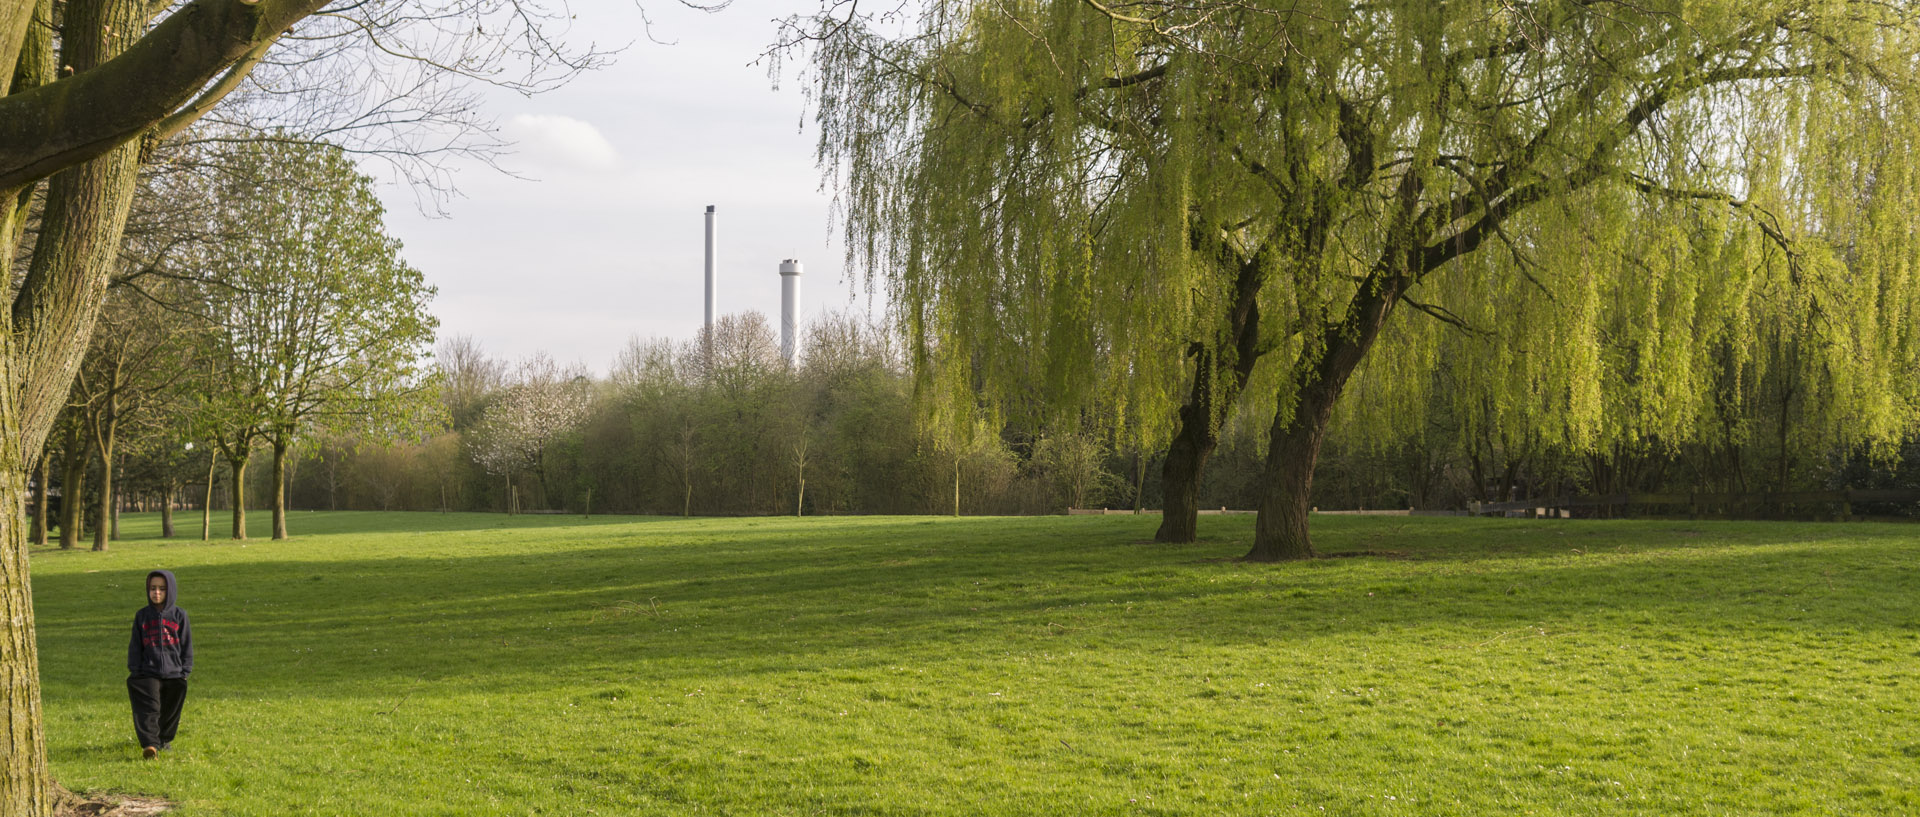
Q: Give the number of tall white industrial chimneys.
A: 2